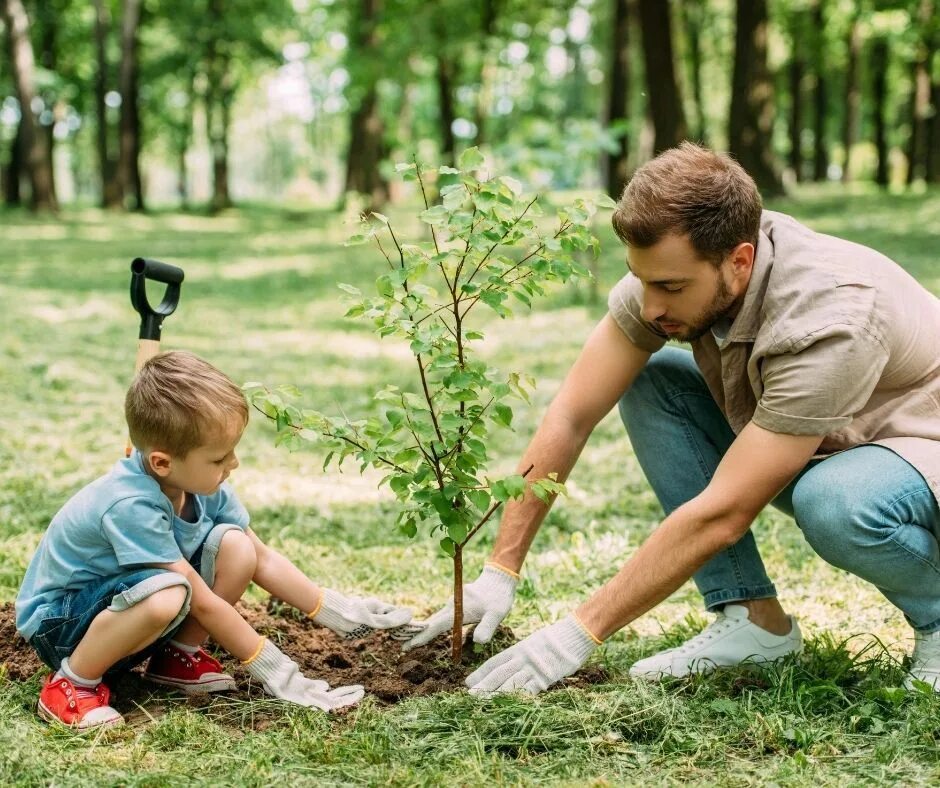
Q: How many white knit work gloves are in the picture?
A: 4